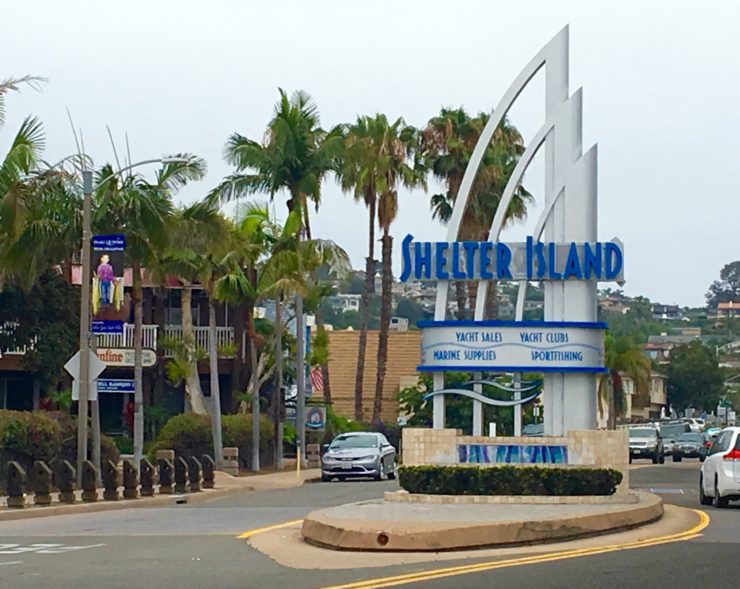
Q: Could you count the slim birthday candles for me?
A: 0